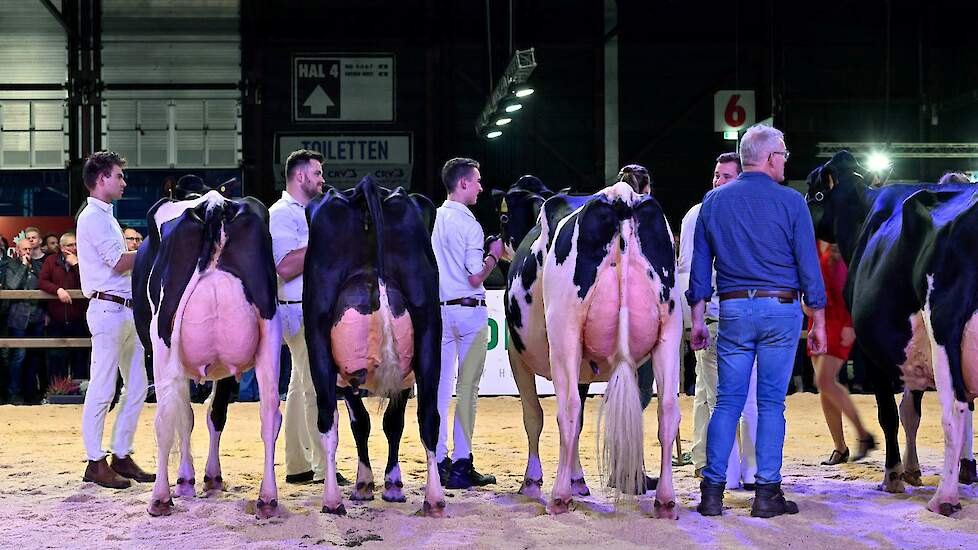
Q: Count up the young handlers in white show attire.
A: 4